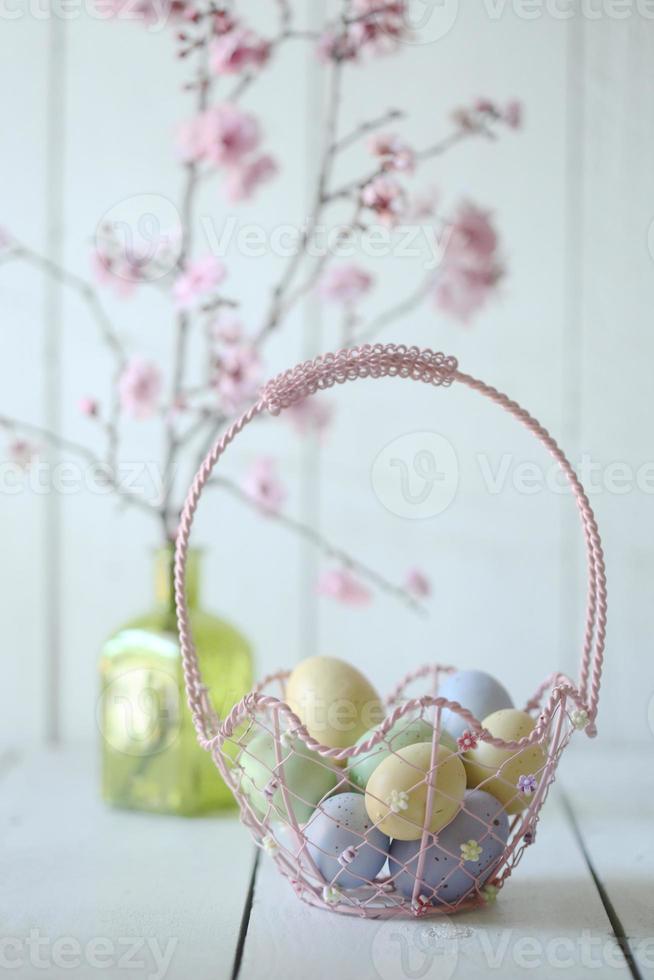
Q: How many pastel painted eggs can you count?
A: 8